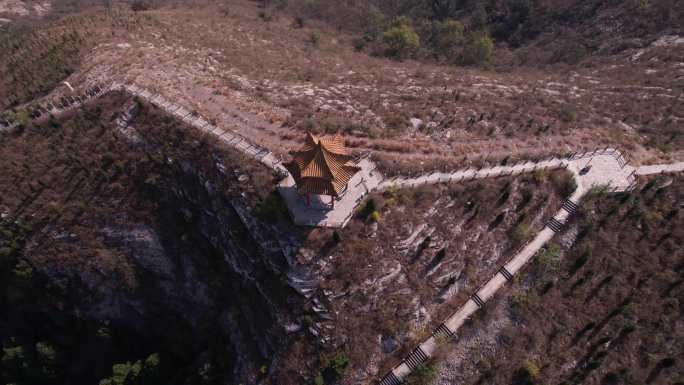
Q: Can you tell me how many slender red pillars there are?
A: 2